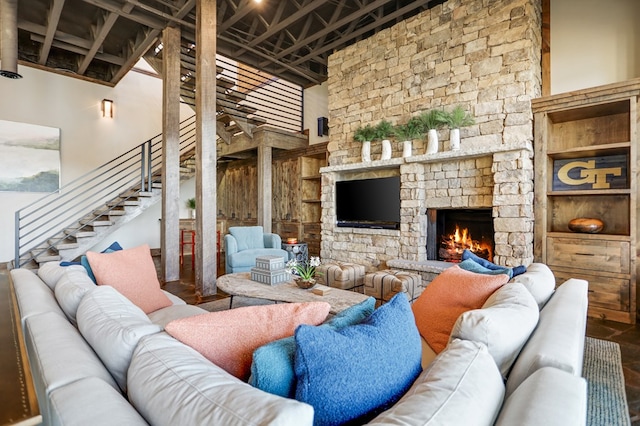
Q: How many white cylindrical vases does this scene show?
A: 5